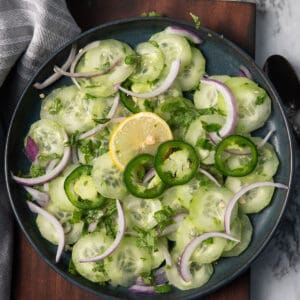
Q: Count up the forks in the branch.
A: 0